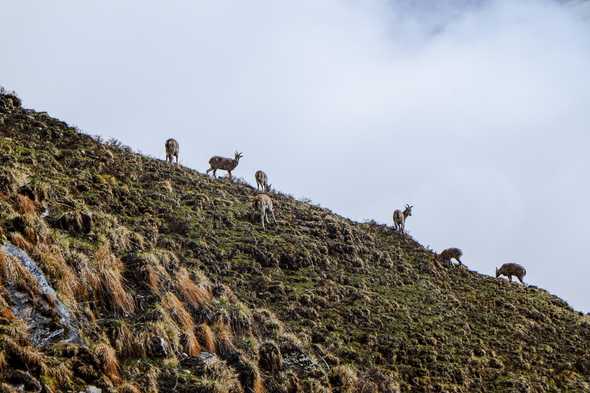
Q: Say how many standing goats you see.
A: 7